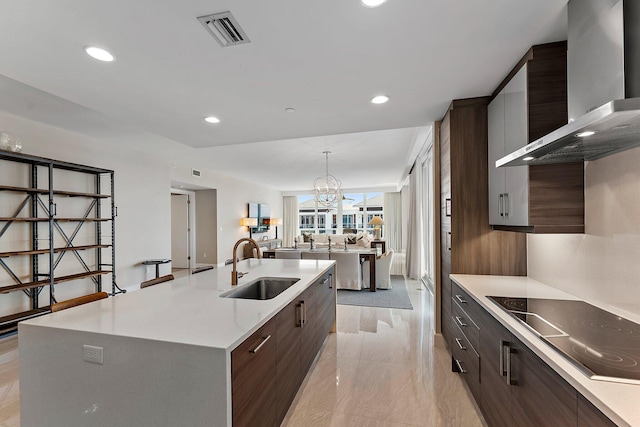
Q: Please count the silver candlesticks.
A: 4